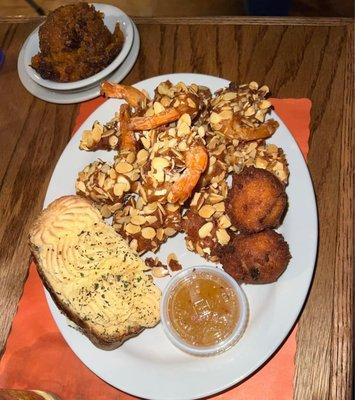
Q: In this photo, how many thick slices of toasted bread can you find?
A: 1